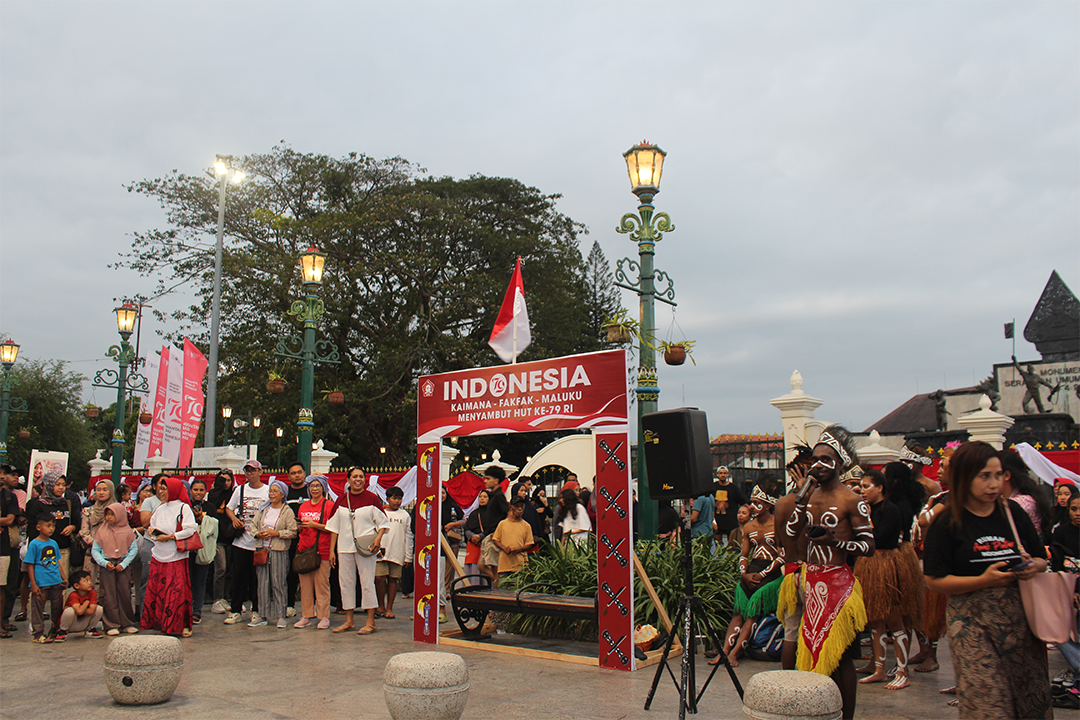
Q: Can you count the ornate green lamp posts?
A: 4